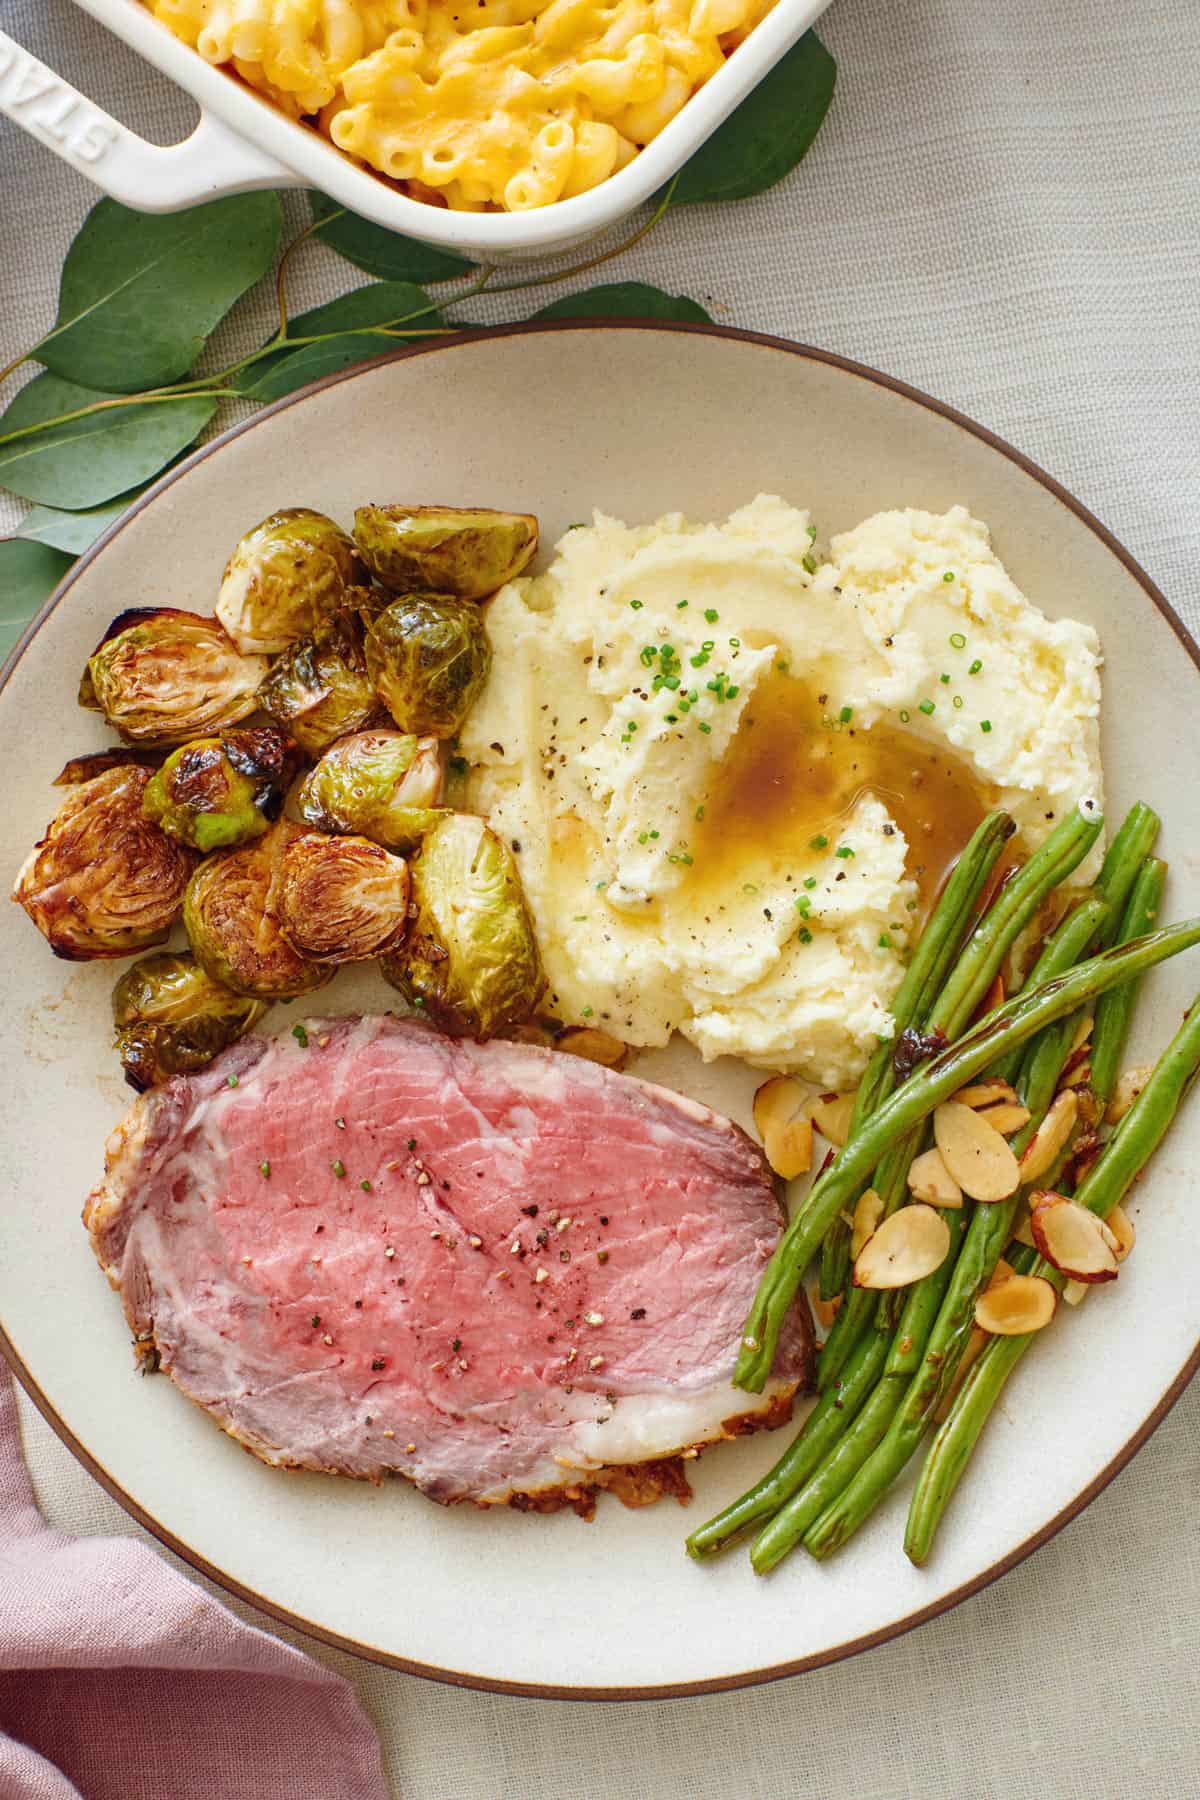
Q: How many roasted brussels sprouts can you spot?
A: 12